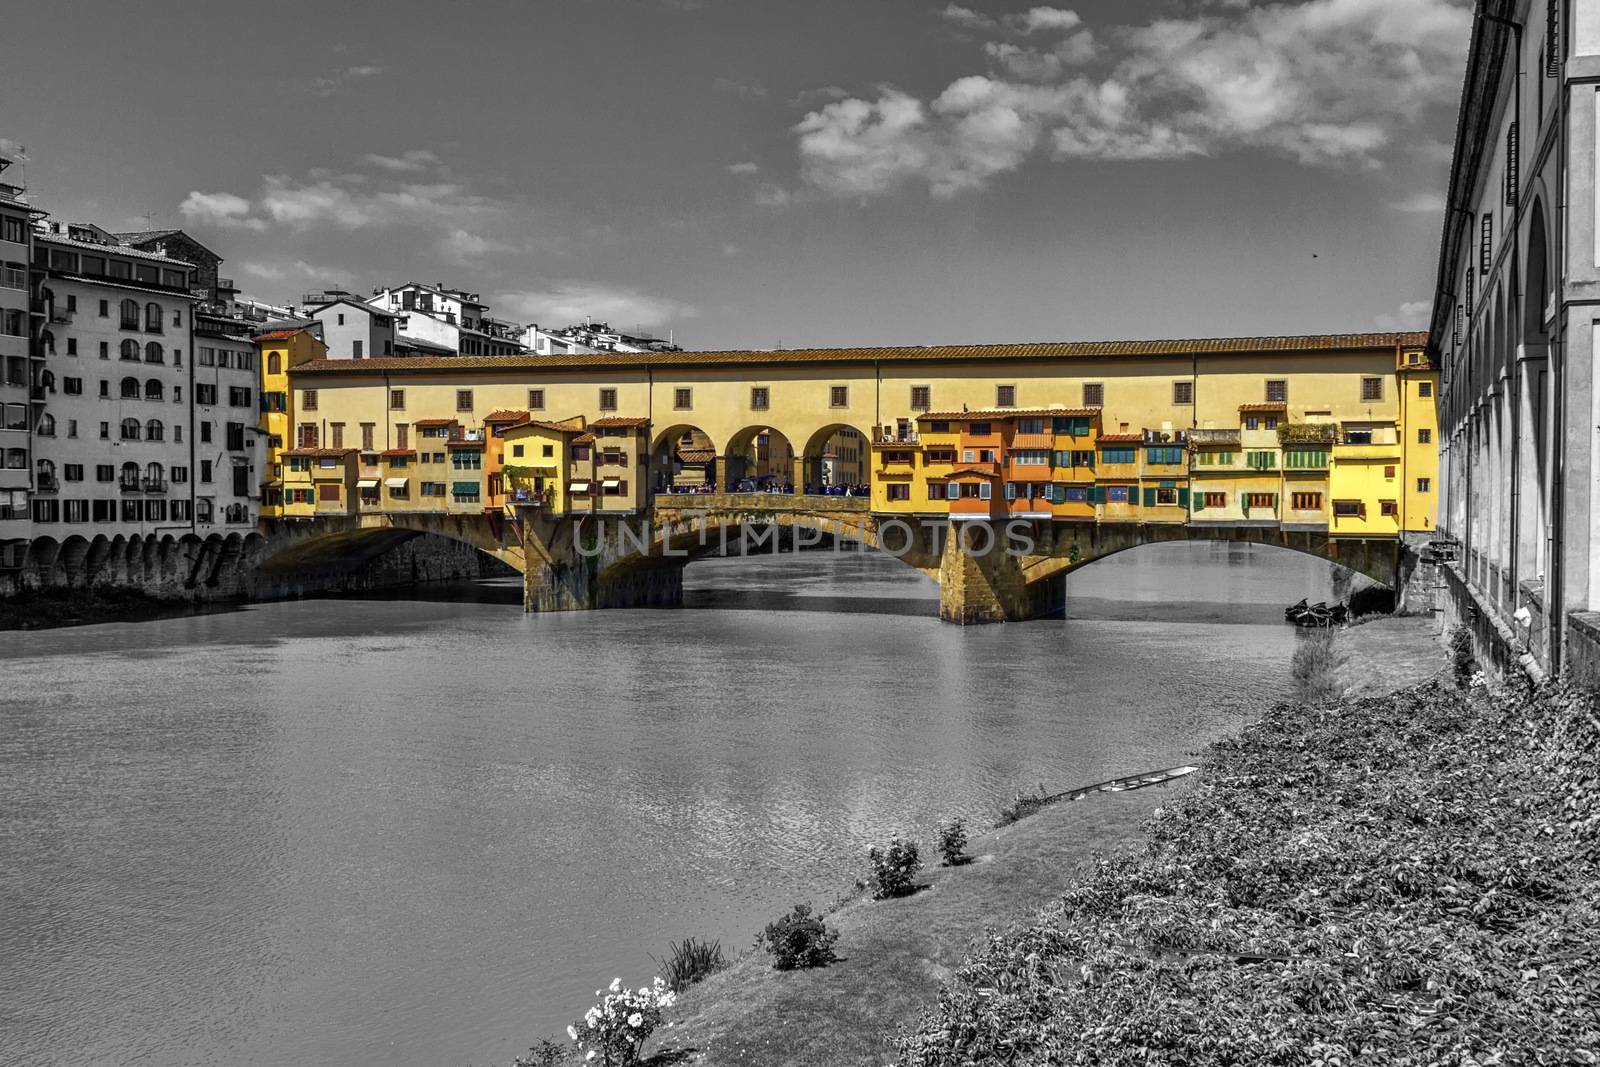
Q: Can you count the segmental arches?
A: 3